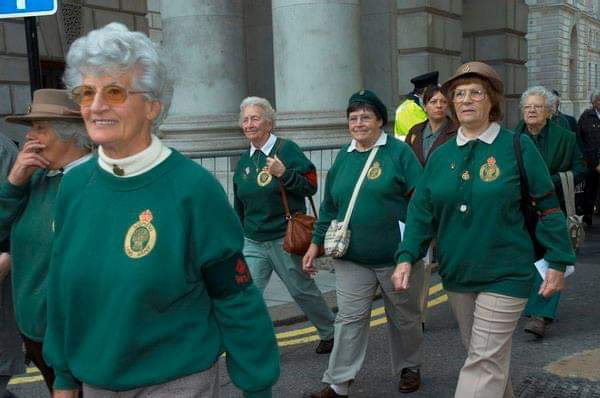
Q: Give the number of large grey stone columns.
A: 2